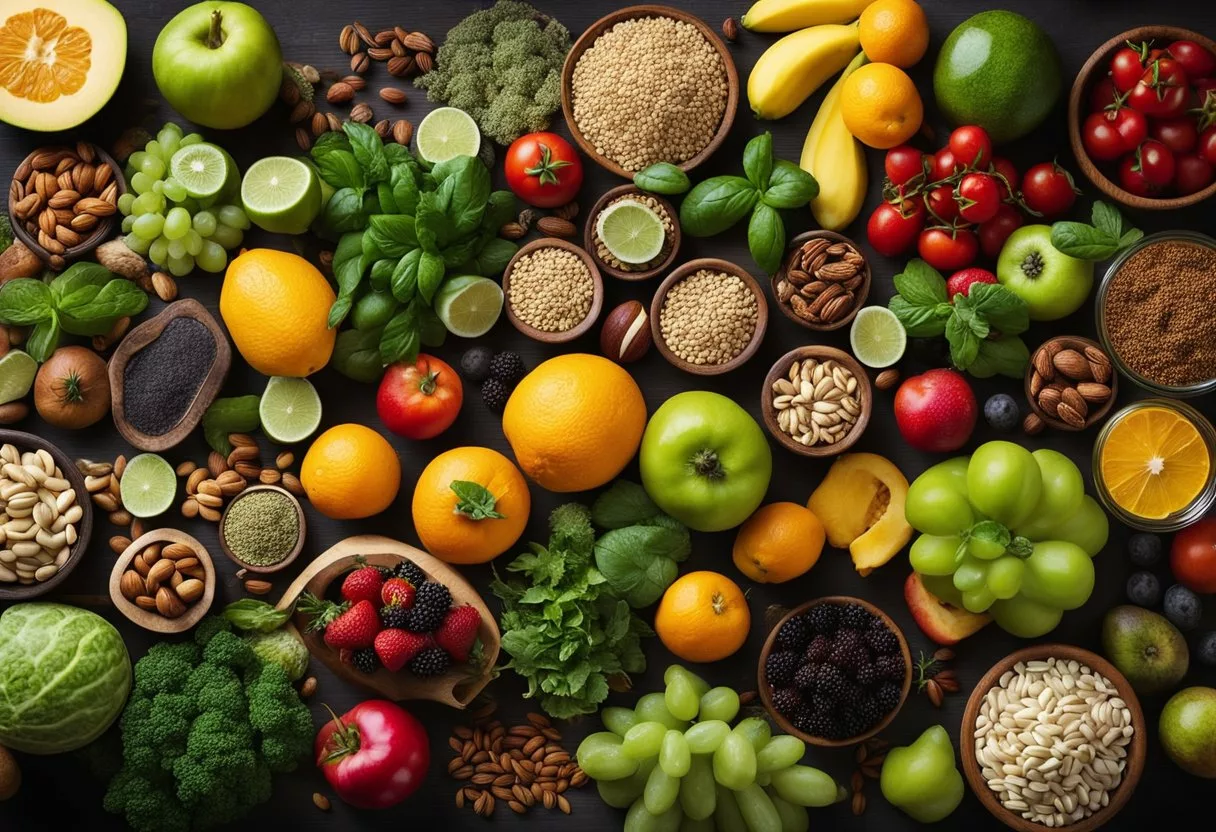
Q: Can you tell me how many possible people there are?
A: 0